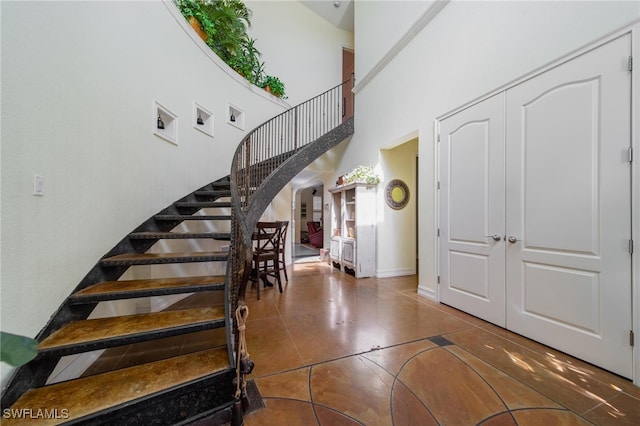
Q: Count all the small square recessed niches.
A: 3